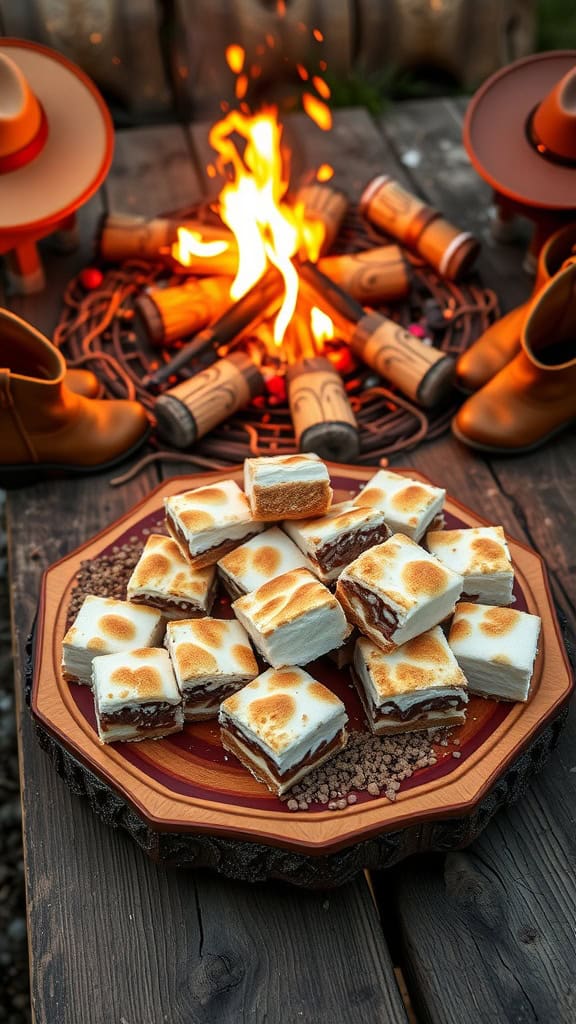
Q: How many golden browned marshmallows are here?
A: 15